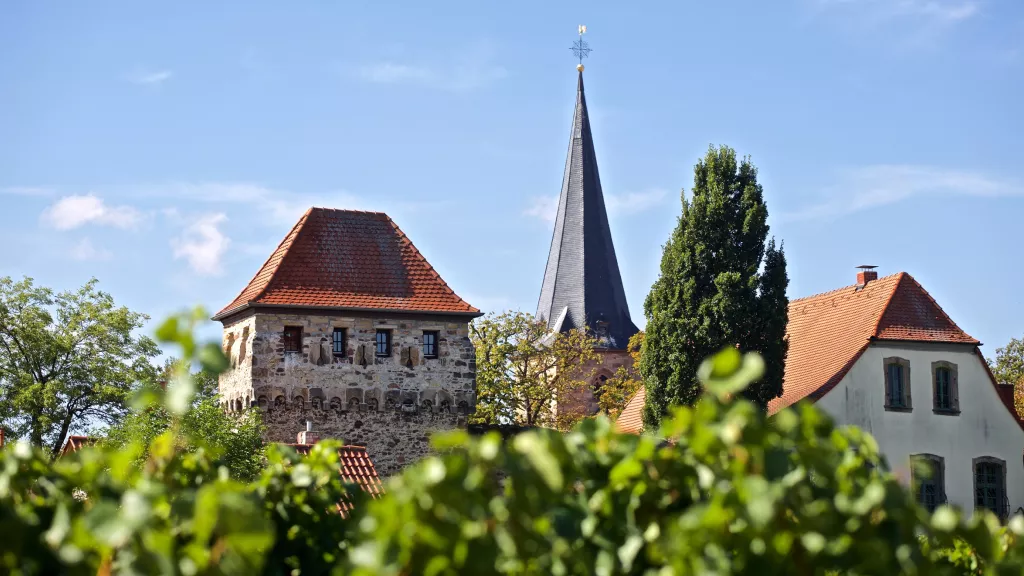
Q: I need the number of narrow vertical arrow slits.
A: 3